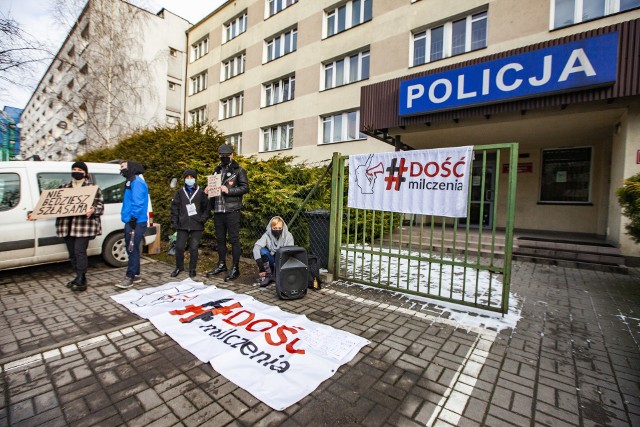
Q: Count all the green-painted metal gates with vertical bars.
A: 1